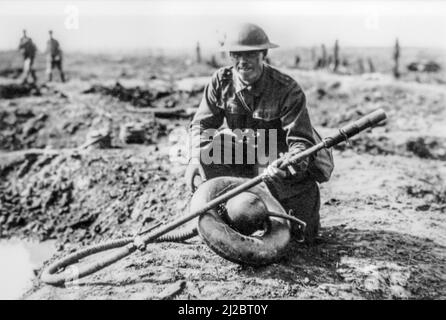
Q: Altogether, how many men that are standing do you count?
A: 2